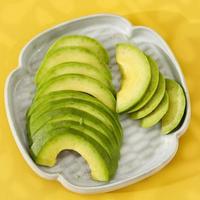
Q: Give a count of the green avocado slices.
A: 14